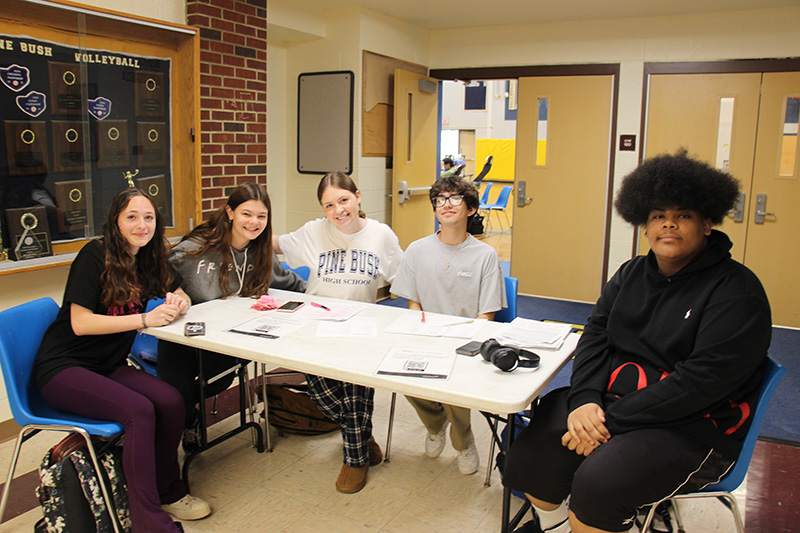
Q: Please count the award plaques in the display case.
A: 9